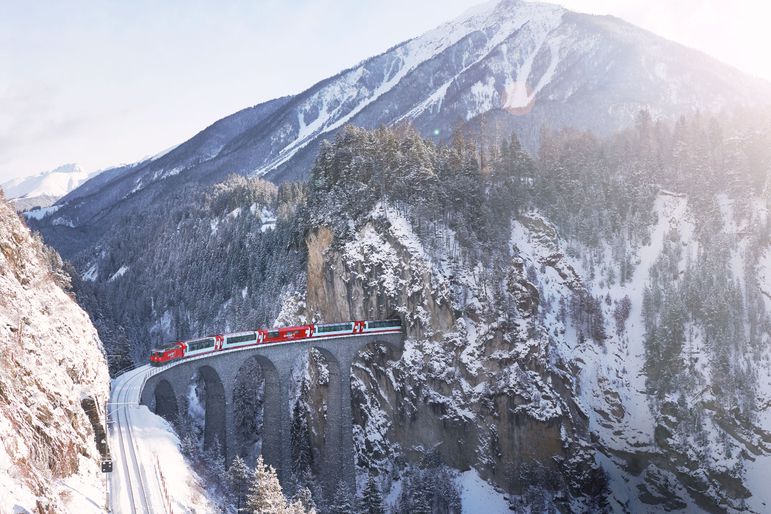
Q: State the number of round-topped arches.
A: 5